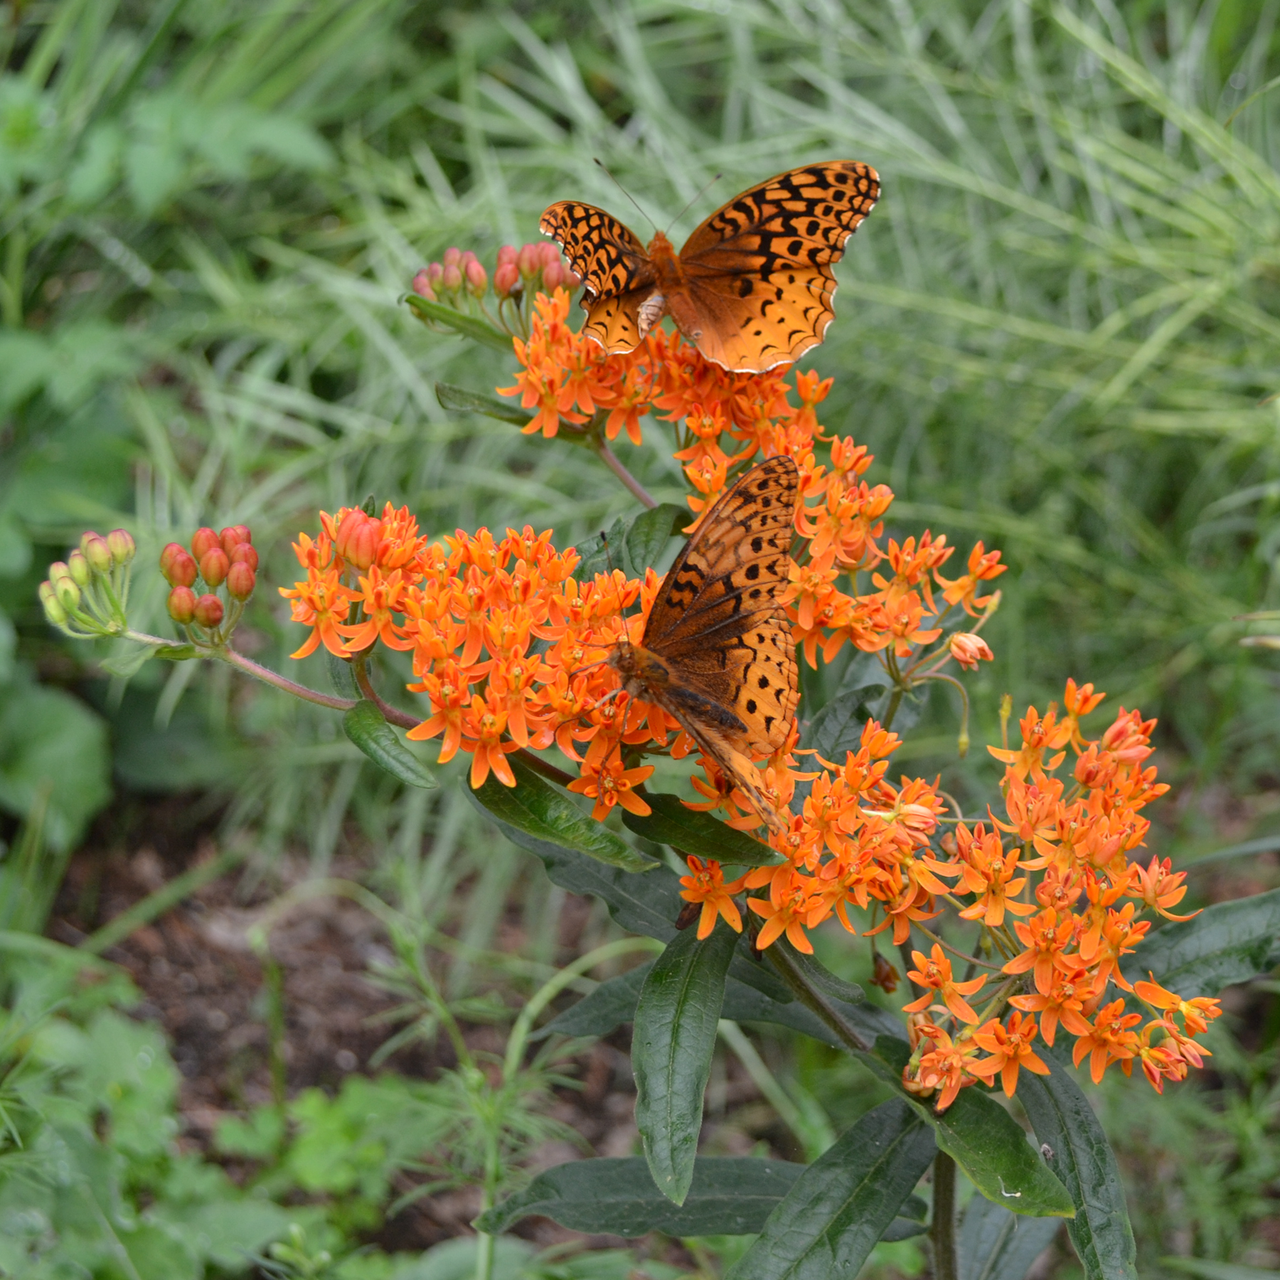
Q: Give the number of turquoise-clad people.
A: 0